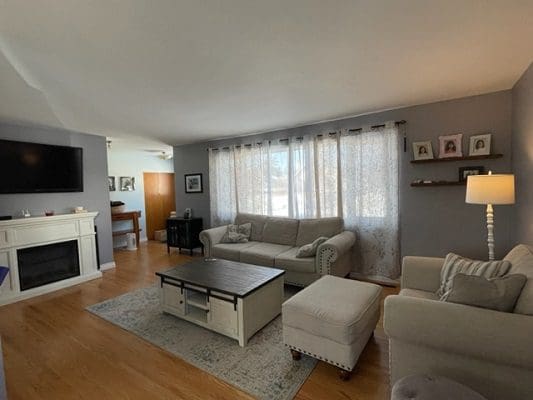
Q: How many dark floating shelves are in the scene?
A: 2